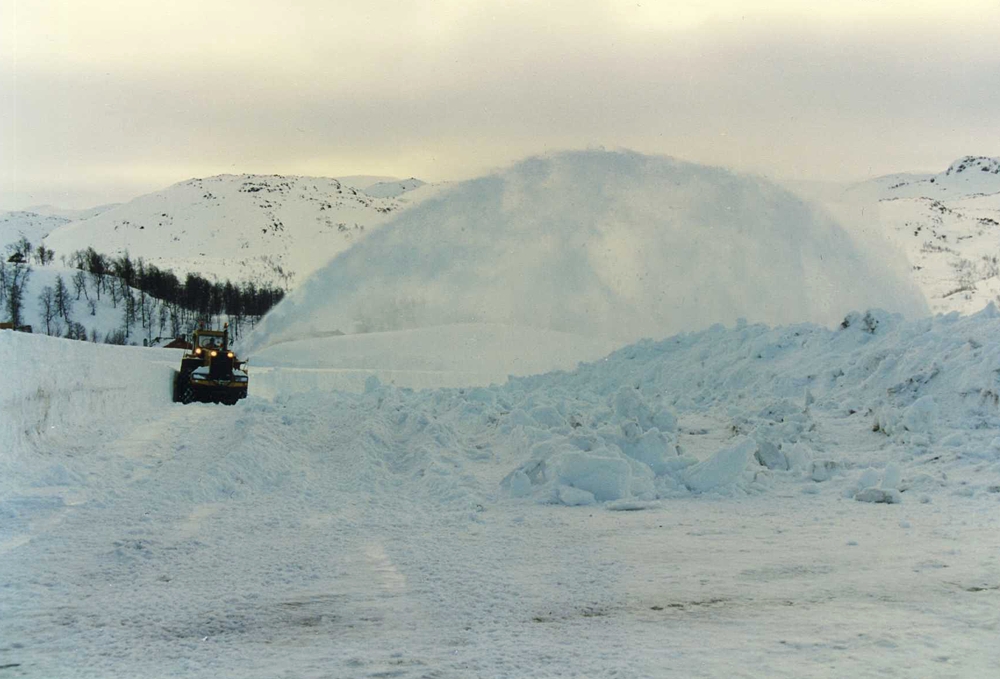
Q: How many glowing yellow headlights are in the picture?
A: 3